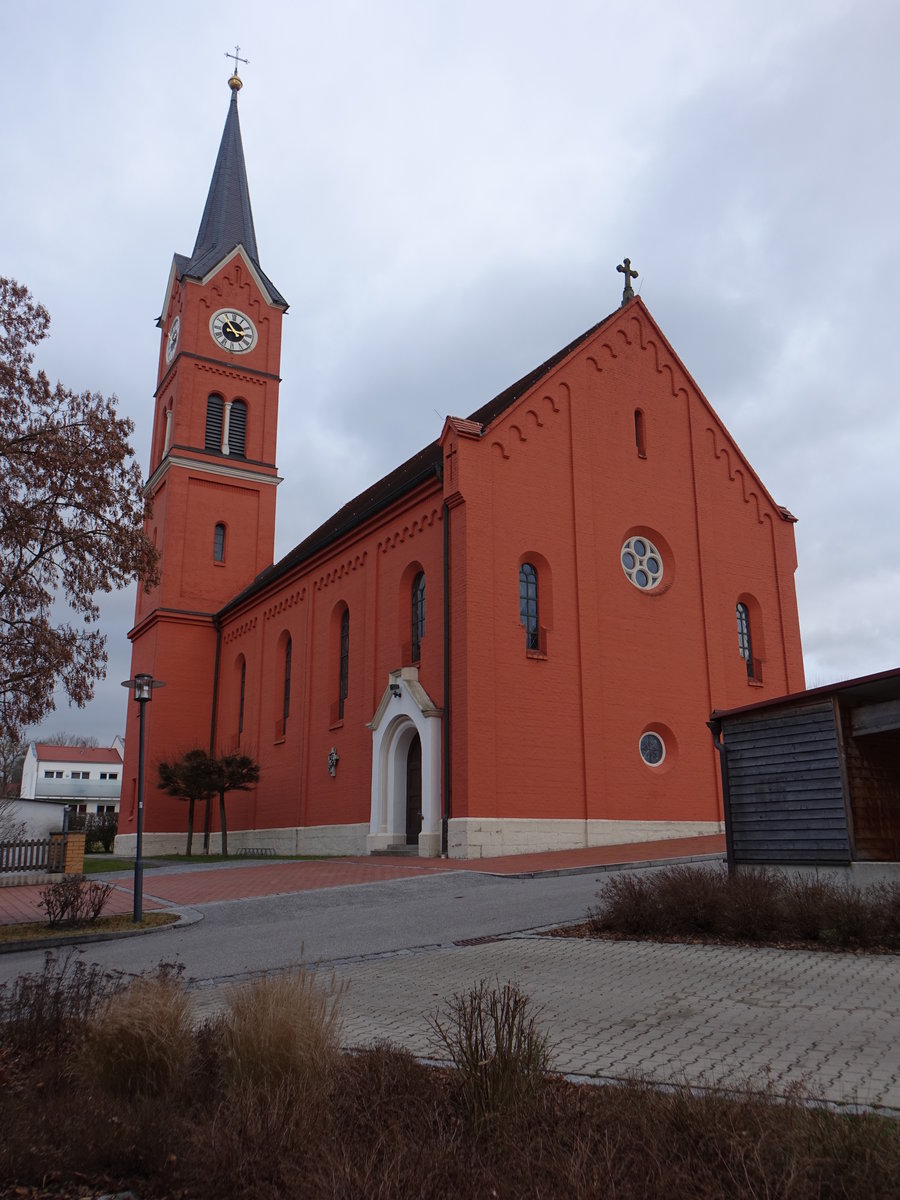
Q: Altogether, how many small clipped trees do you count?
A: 2